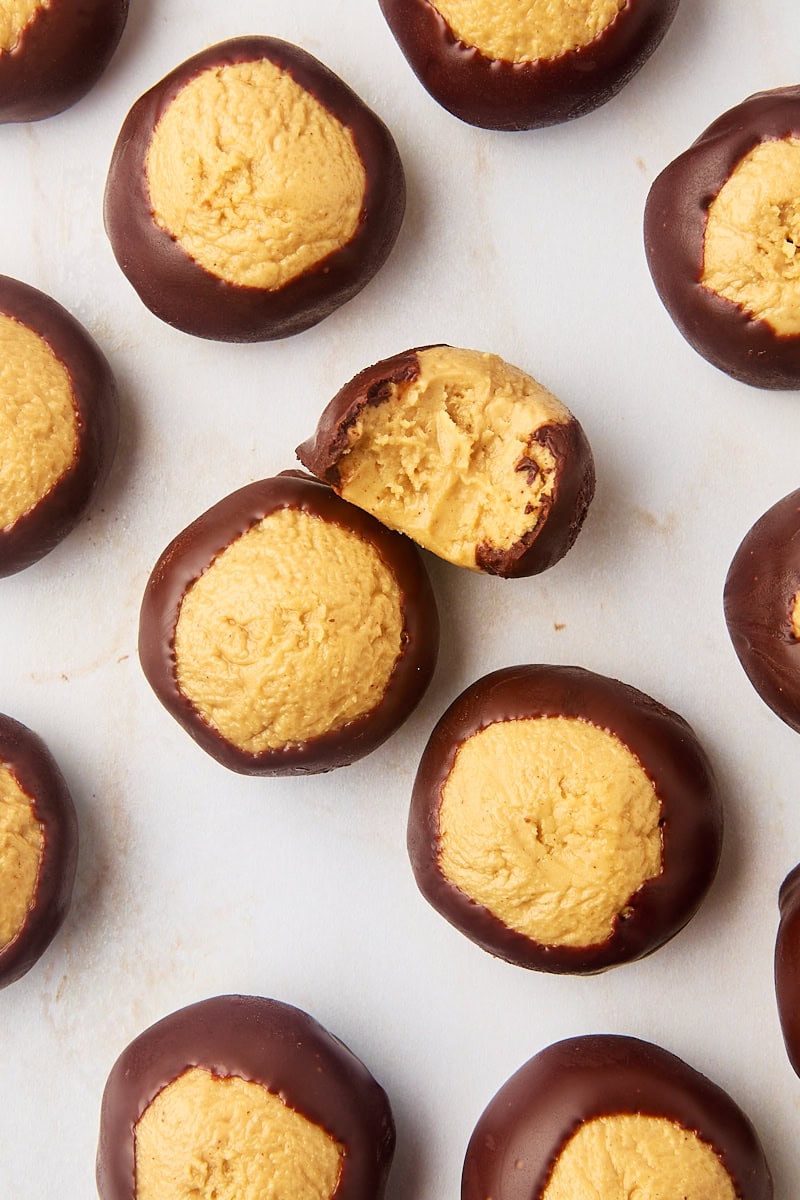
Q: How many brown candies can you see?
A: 13